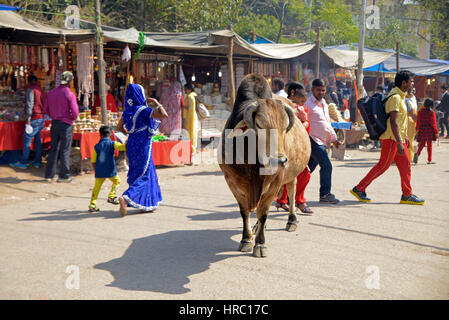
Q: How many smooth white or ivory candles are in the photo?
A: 0